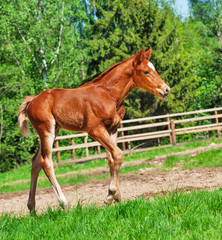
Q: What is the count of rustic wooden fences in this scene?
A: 1